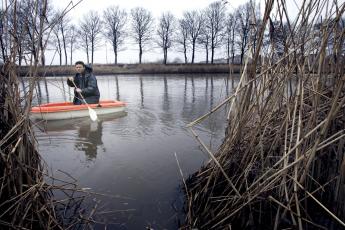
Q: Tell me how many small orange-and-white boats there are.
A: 1